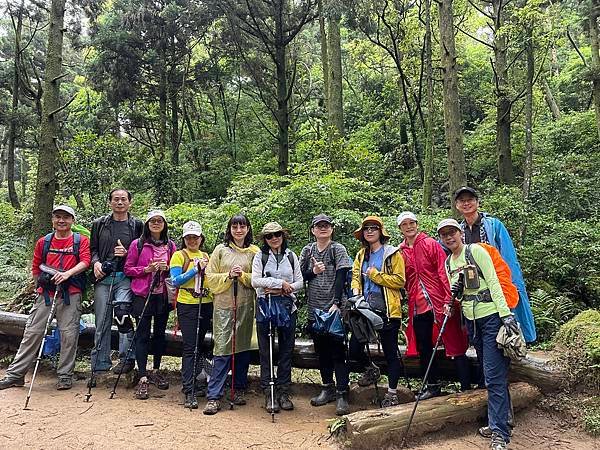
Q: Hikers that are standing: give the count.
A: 11